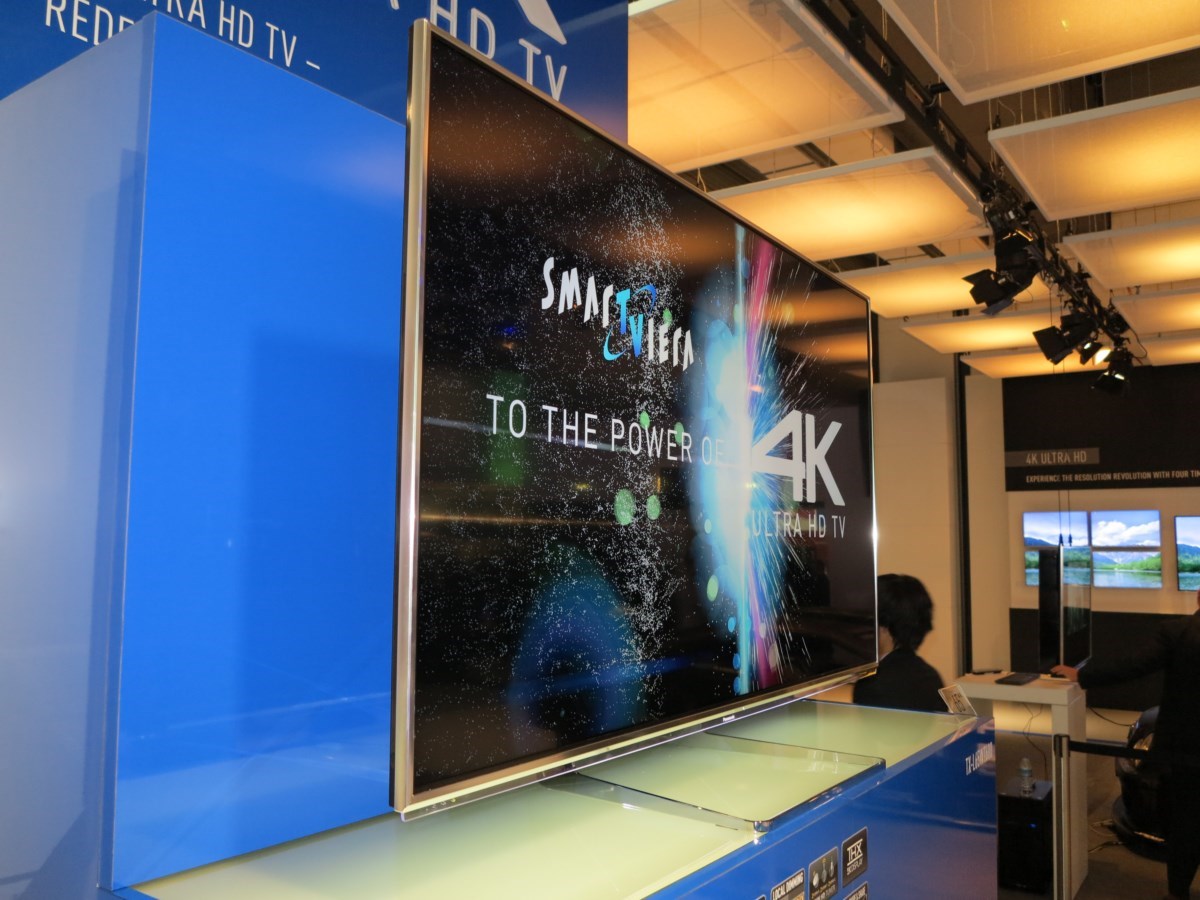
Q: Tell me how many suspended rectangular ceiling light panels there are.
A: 10